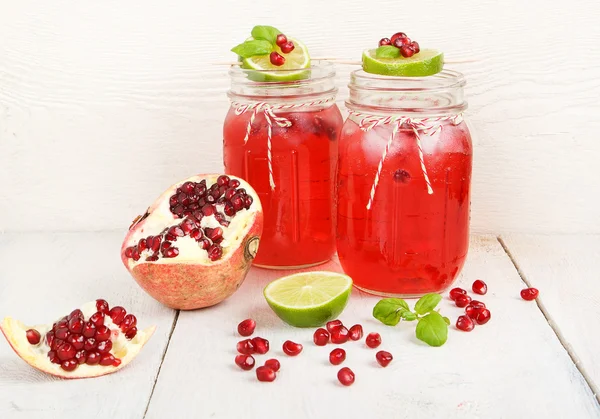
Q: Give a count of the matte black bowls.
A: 0